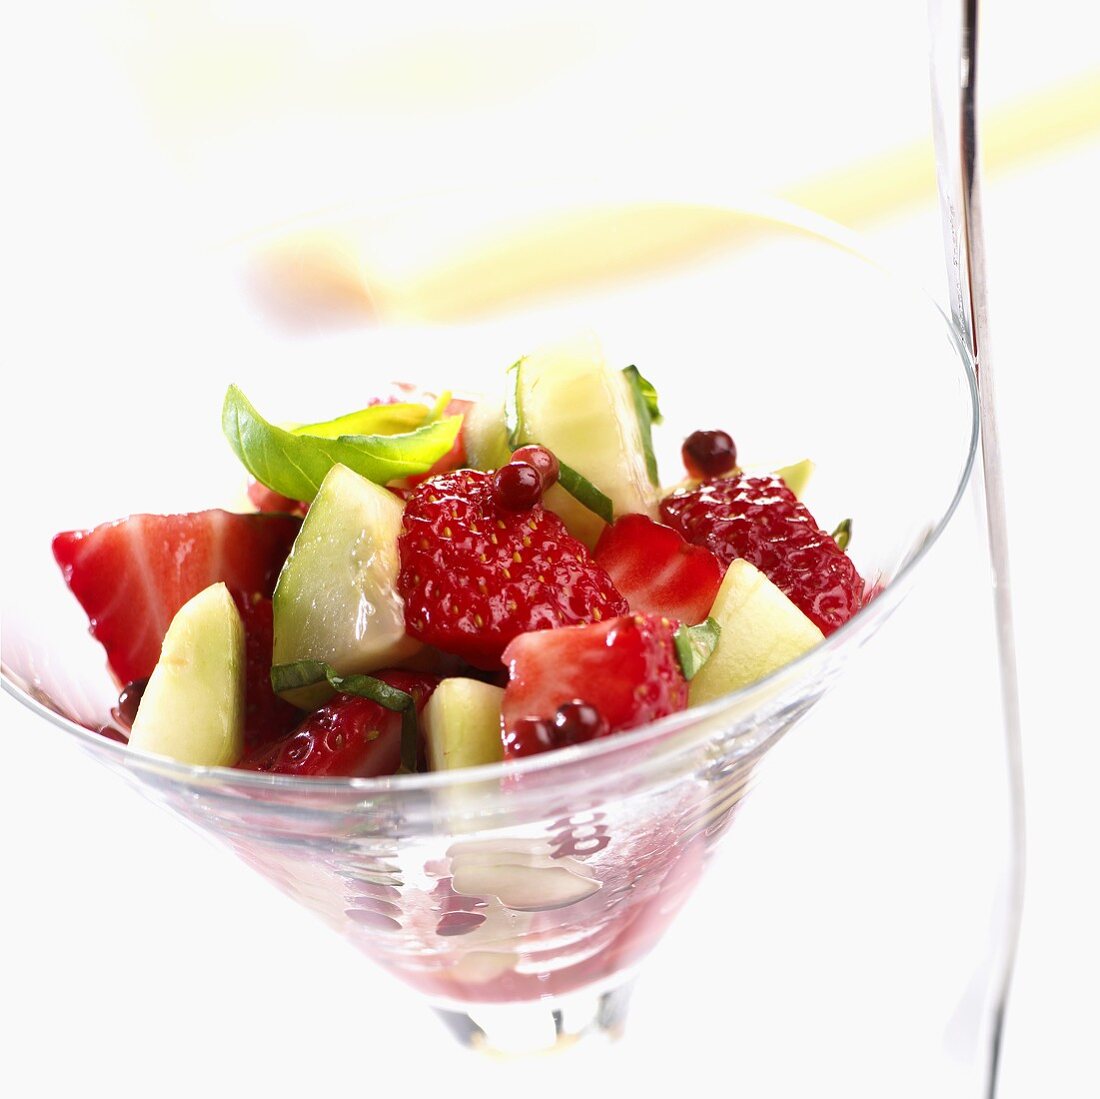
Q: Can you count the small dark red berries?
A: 6